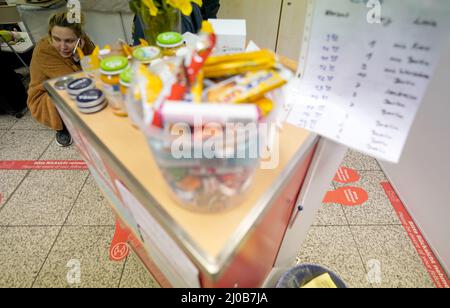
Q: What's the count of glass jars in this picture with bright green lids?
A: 3